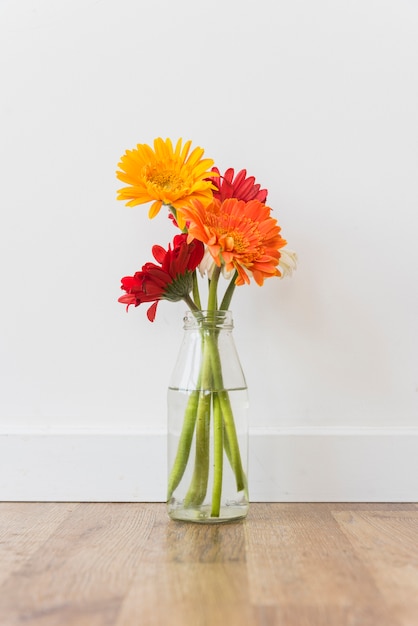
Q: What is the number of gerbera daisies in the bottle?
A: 5